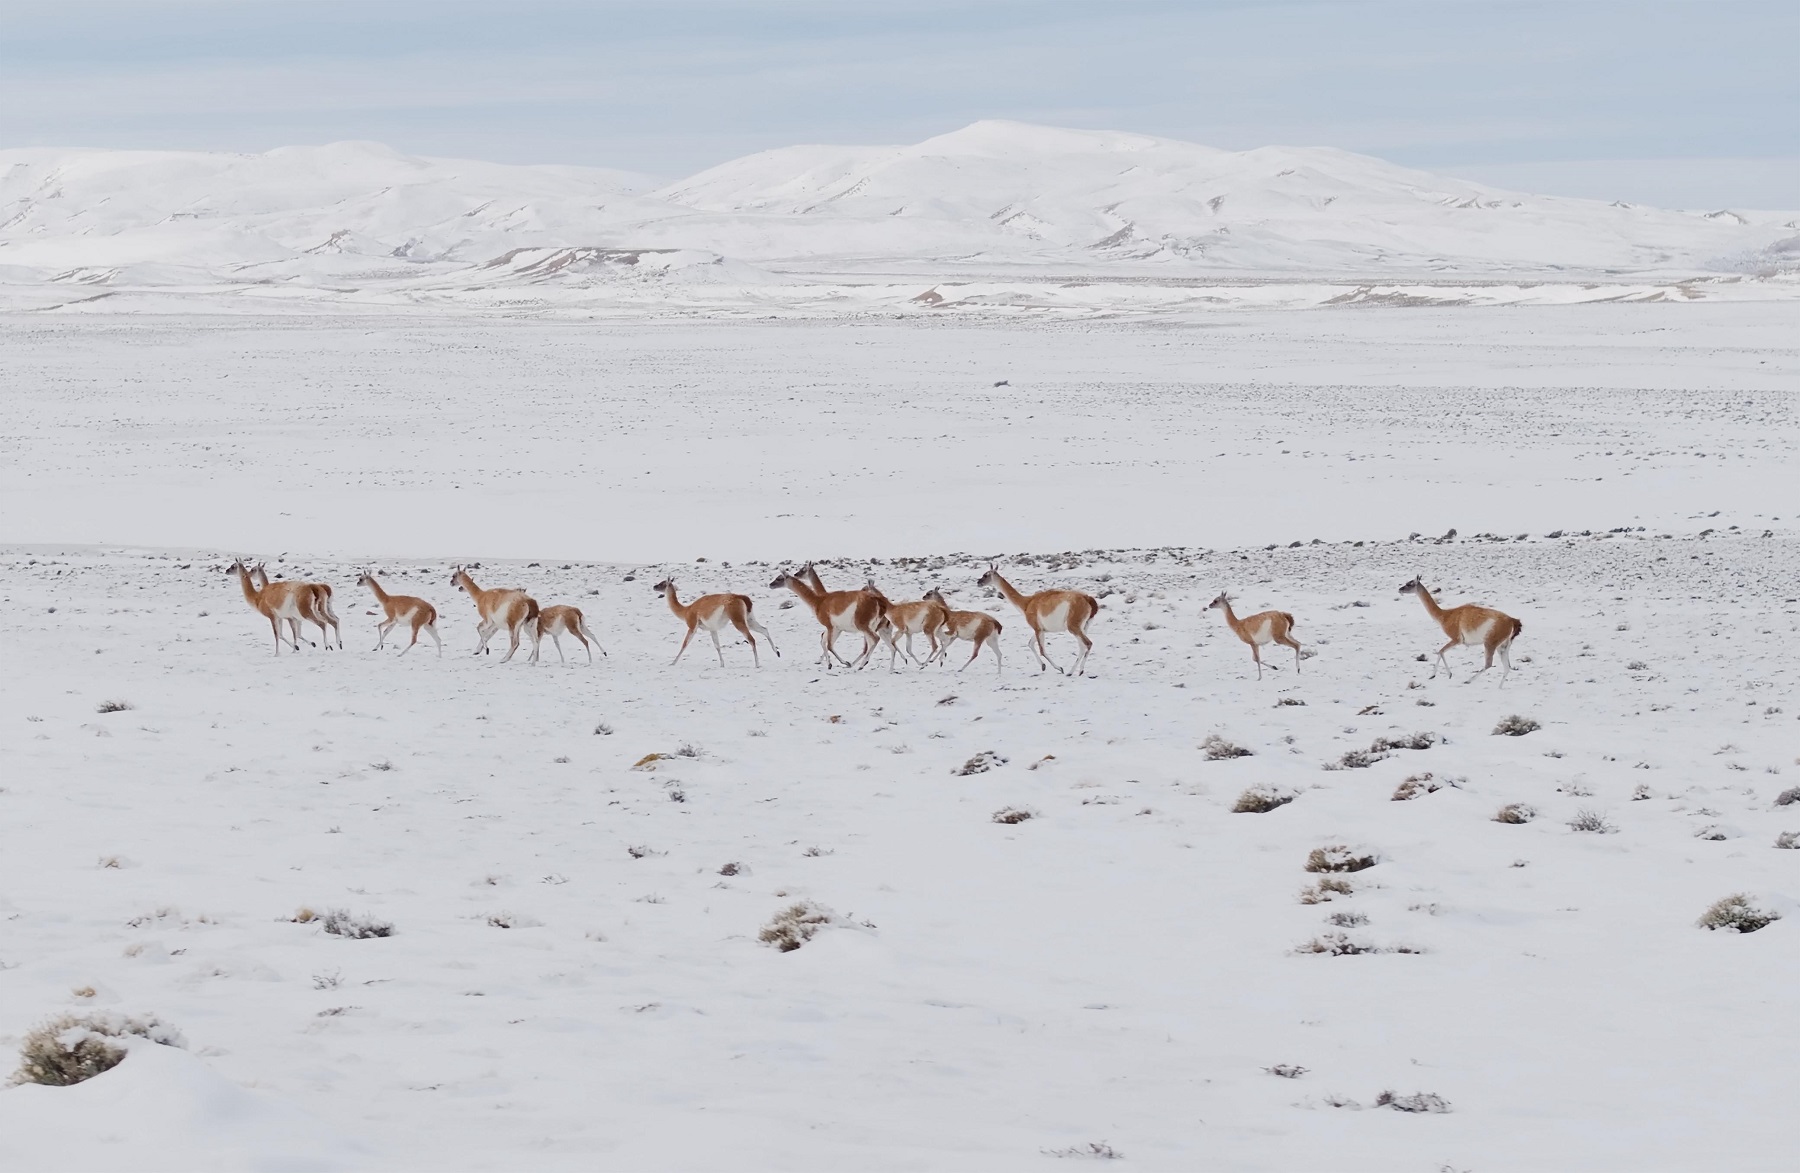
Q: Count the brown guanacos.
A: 13